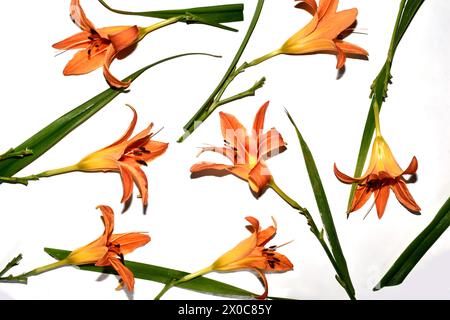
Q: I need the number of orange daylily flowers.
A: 7